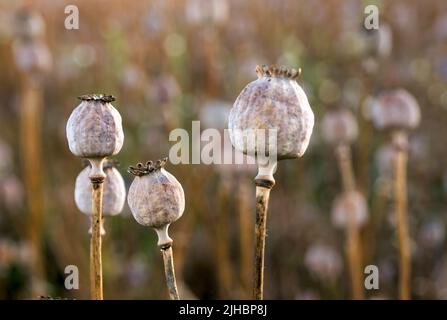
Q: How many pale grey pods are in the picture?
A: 4